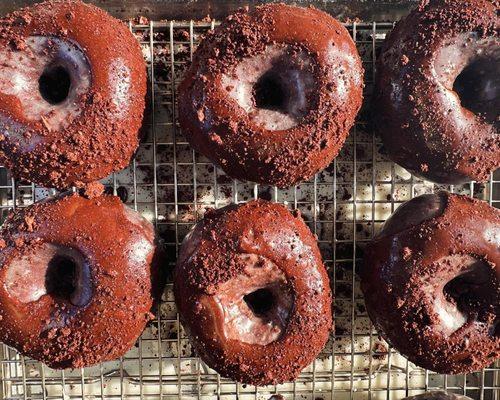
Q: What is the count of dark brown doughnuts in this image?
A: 6